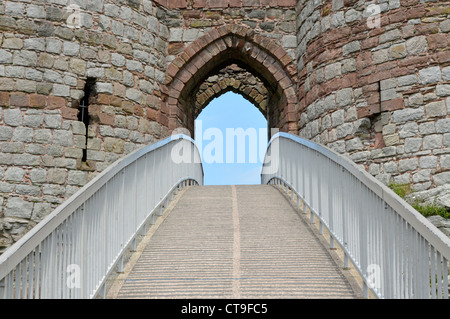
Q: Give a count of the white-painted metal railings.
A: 2